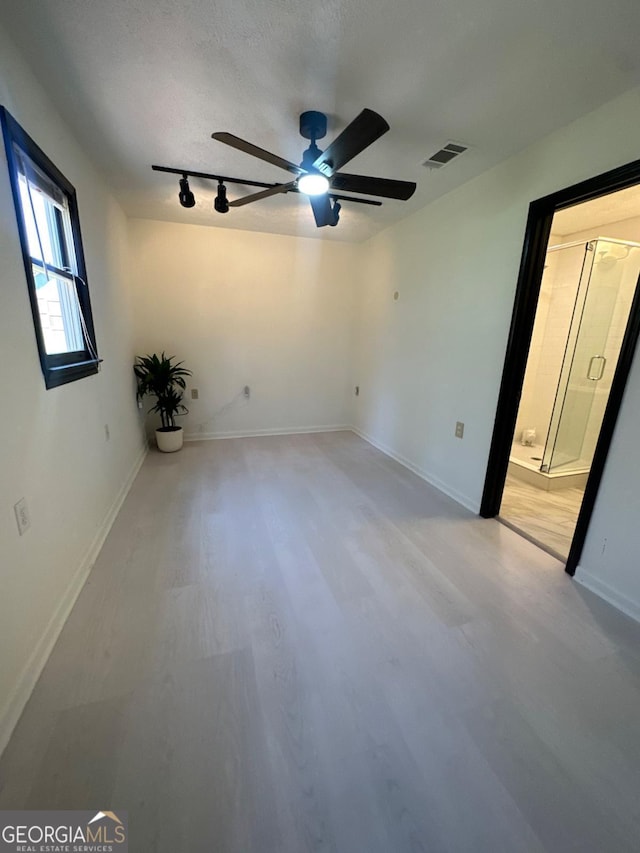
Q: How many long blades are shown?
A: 5